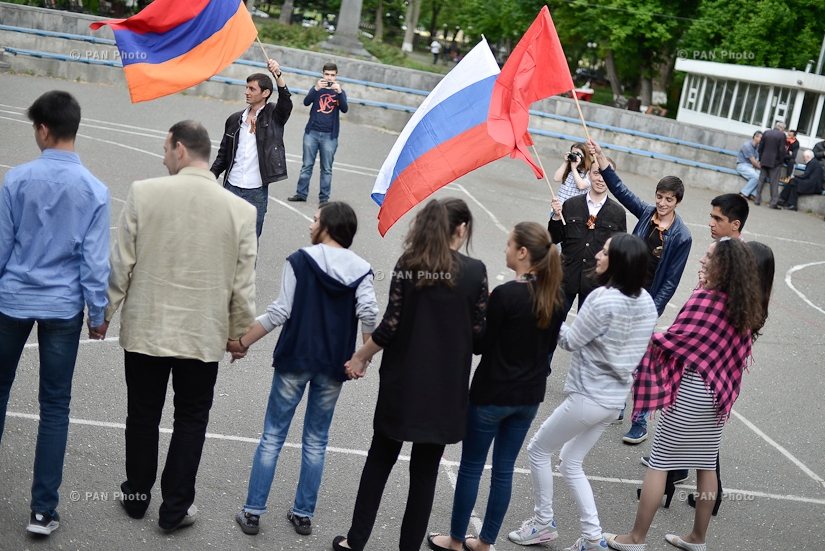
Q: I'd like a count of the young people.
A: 13